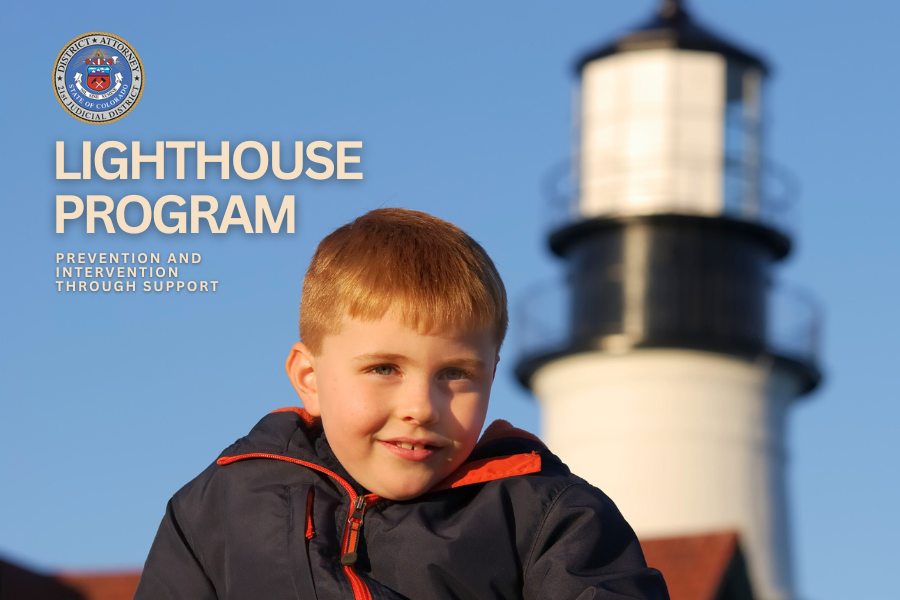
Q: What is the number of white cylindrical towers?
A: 1